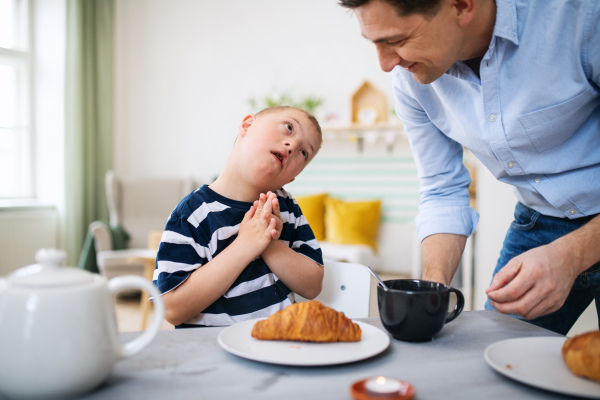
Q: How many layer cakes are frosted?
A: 0